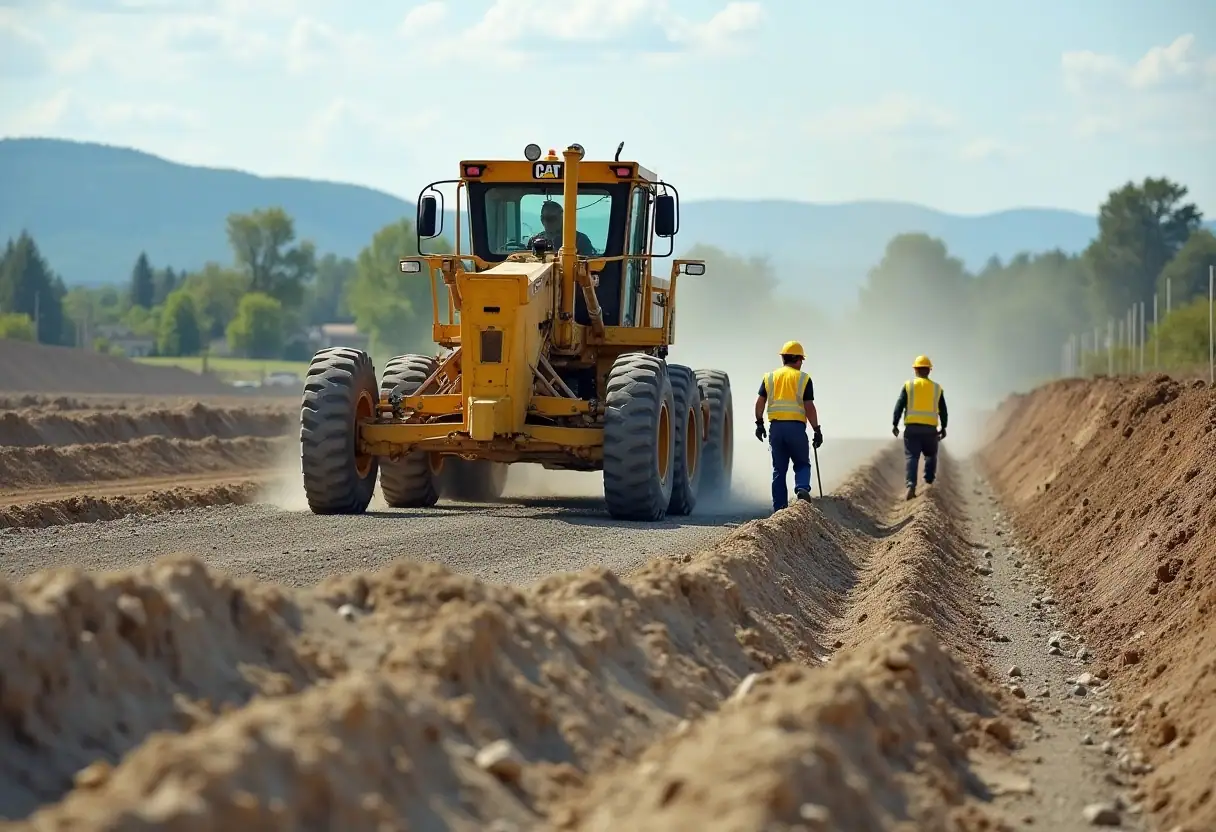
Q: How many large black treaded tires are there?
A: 6